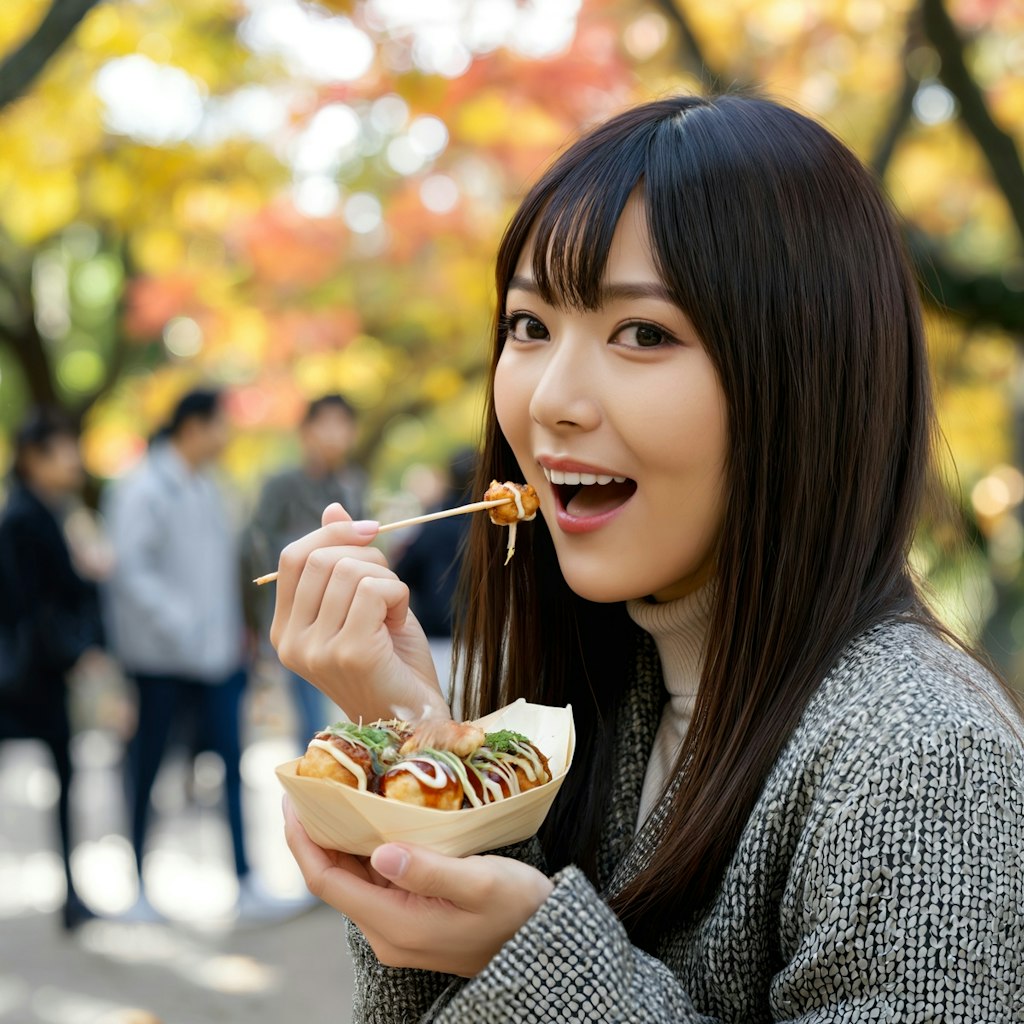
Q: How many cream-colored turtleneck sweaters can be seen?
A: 1